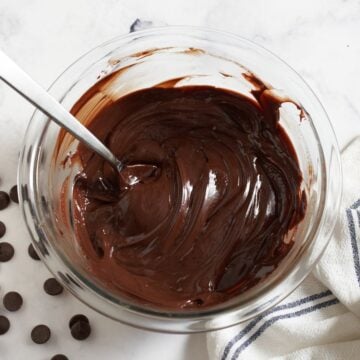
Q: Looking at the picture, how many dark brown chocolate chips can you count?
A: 12